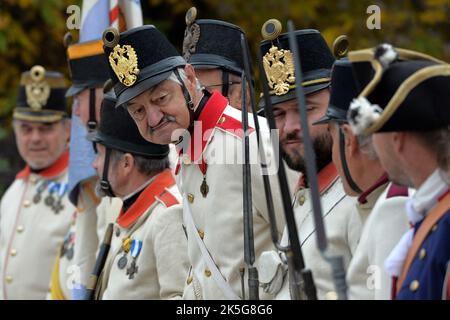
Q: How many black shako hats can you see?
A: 7